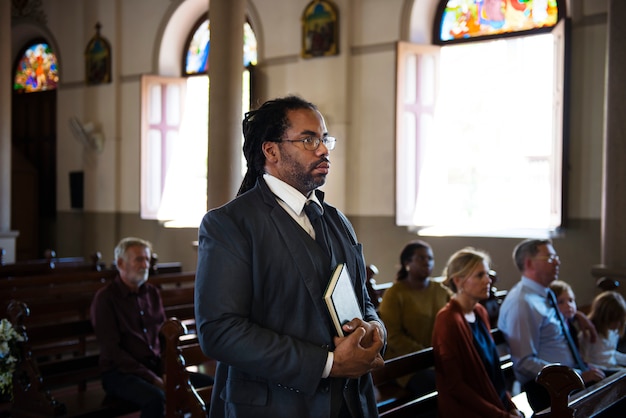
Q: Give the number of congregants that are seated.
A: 6